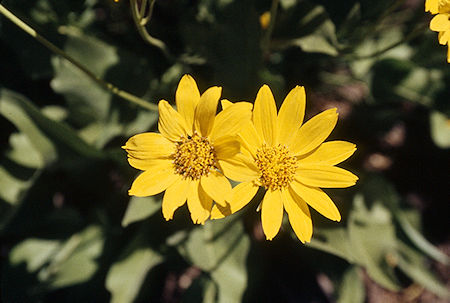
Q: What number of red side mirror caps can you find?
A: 0